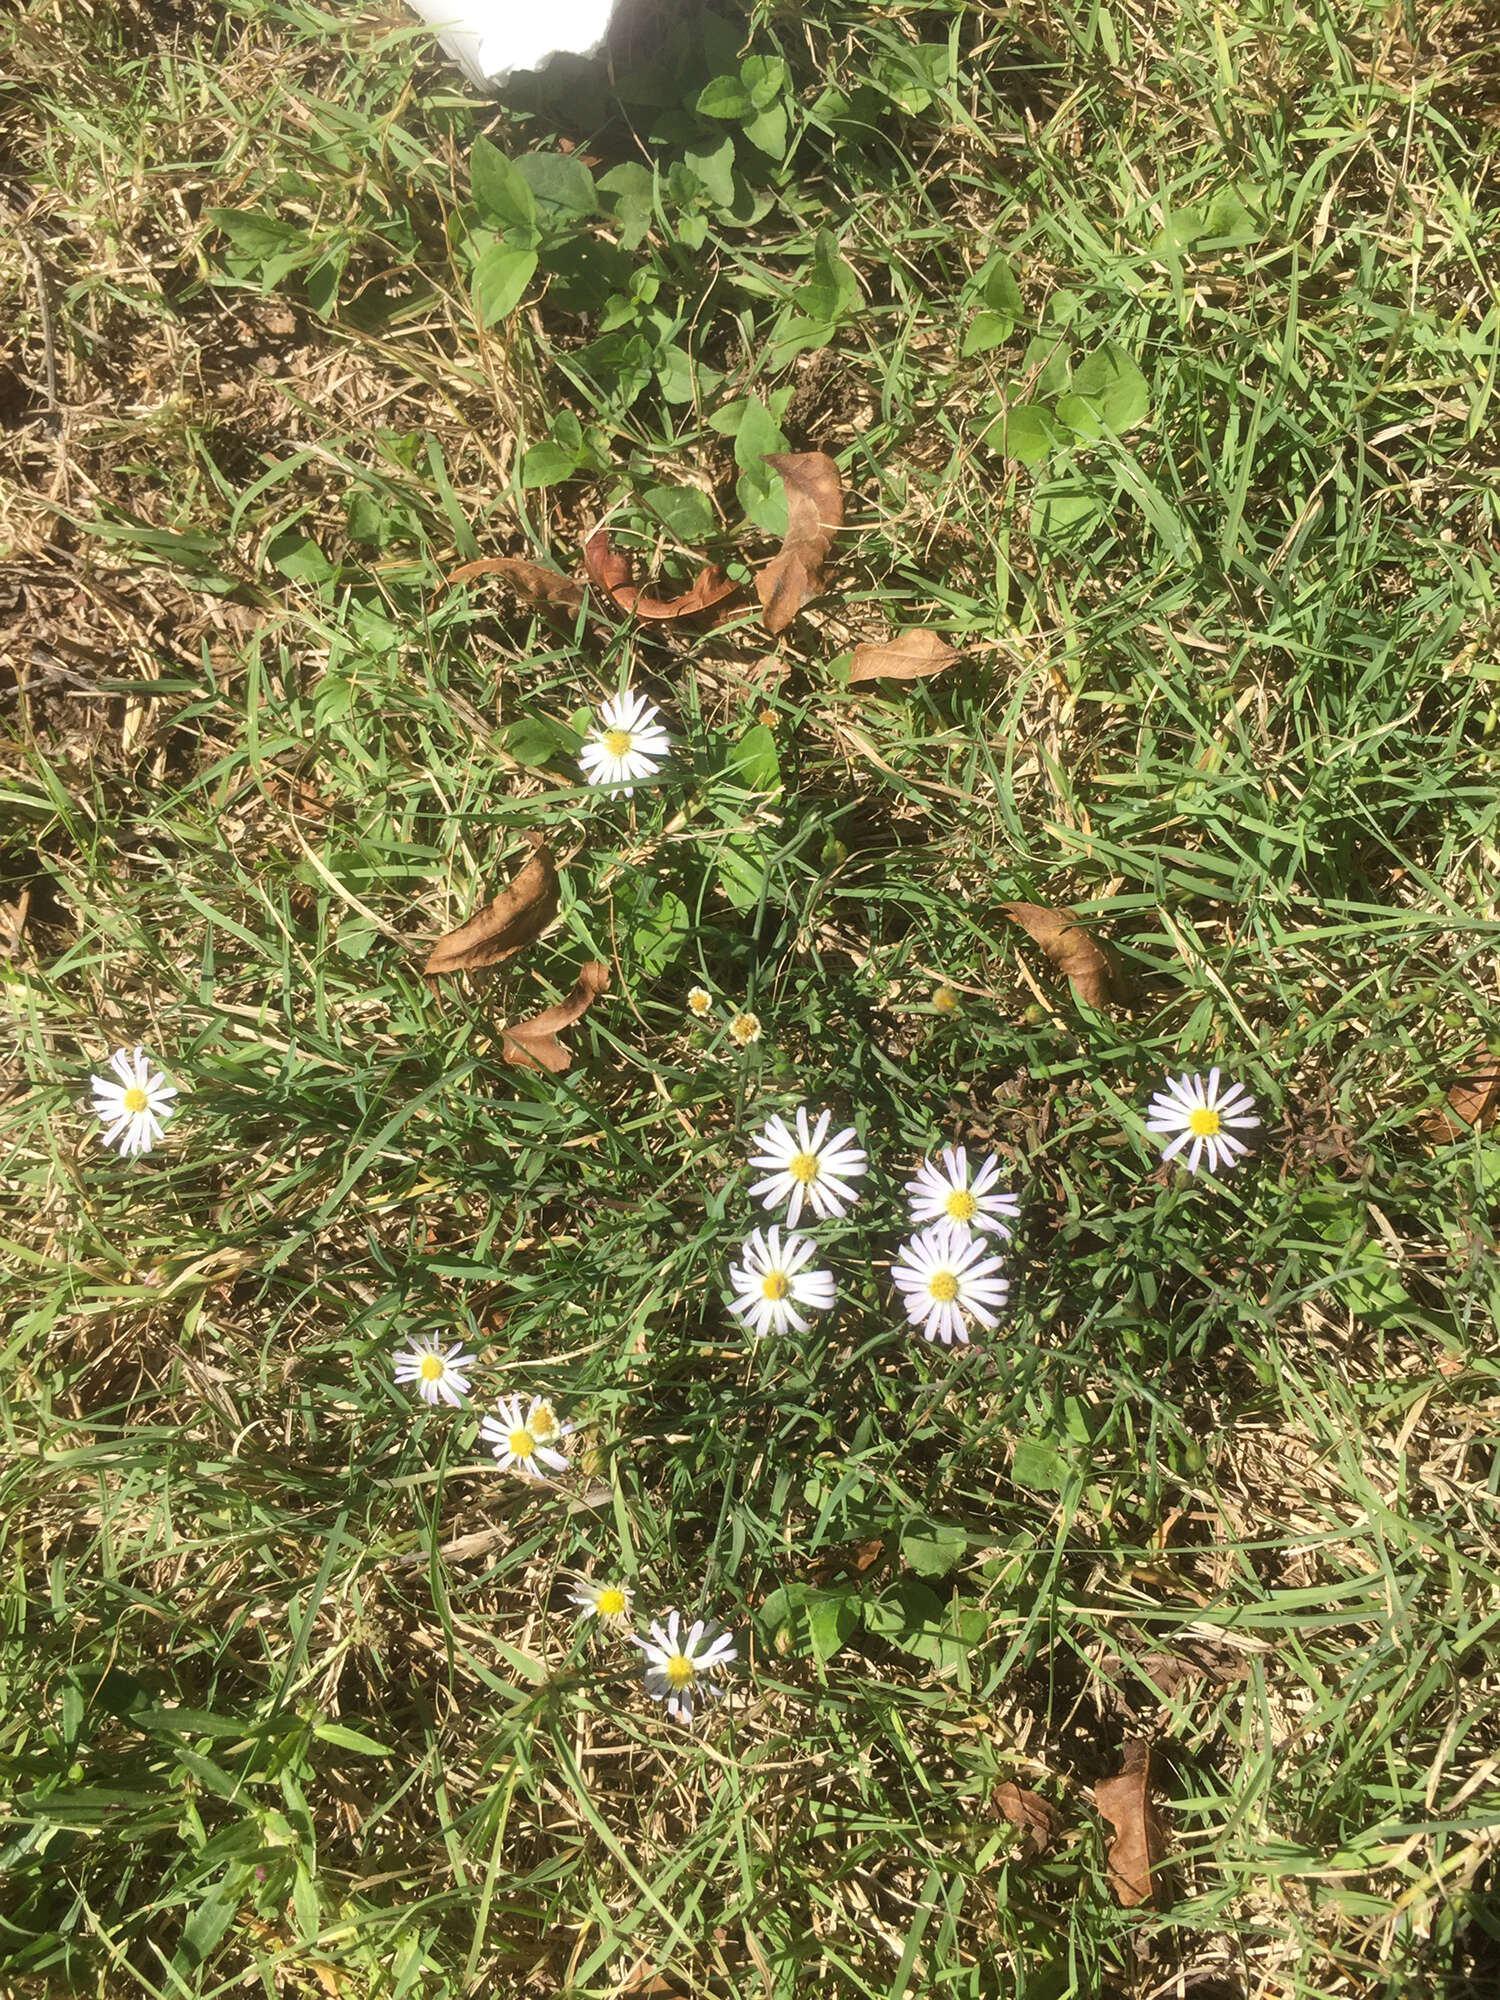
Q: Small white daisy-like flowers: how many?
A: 11